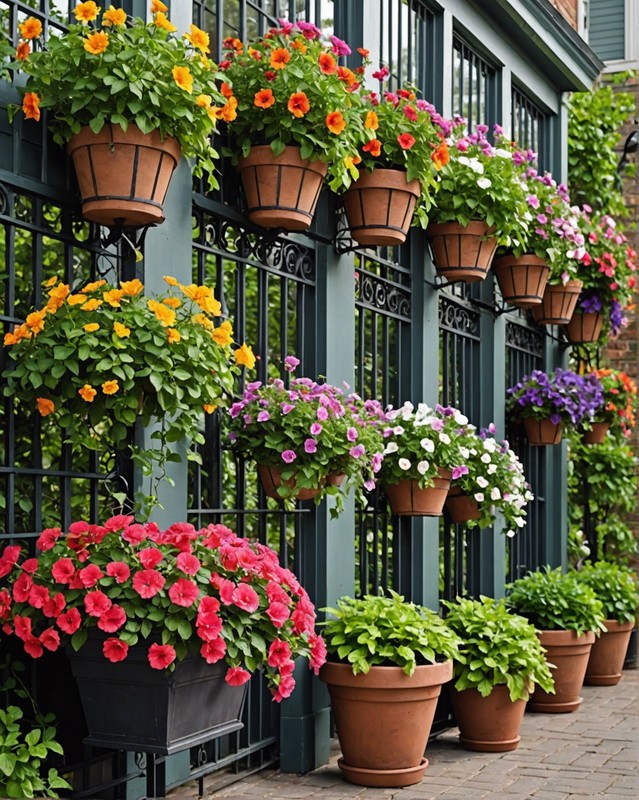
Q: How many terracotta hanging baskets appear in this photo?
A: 12